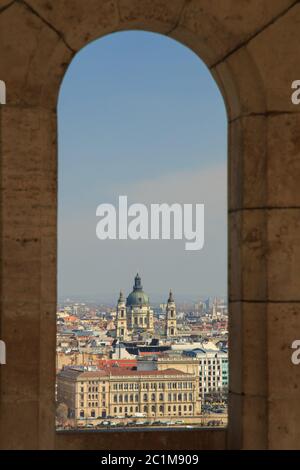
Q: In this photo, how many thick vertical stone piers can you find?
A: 2